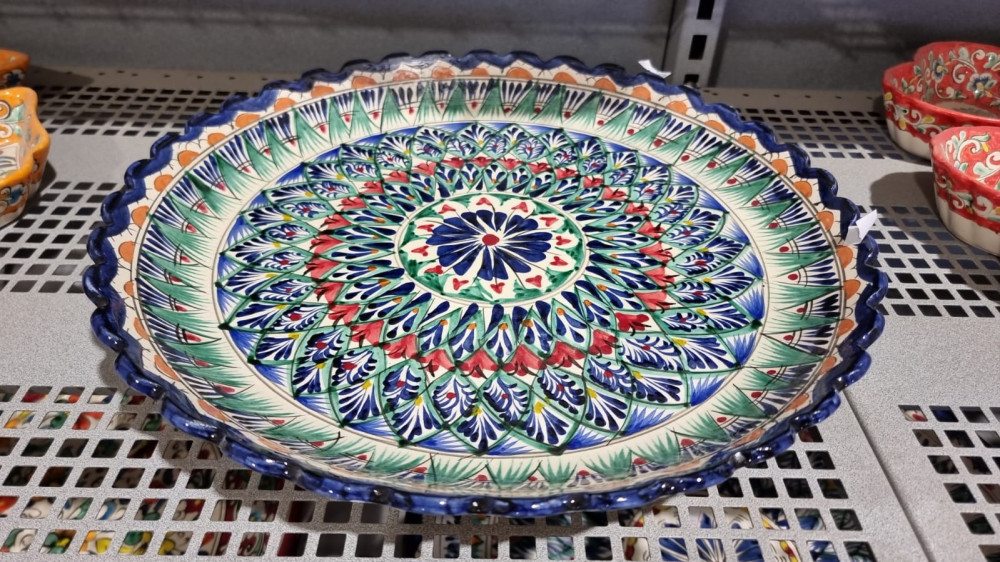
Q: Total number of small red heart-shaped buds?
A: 12